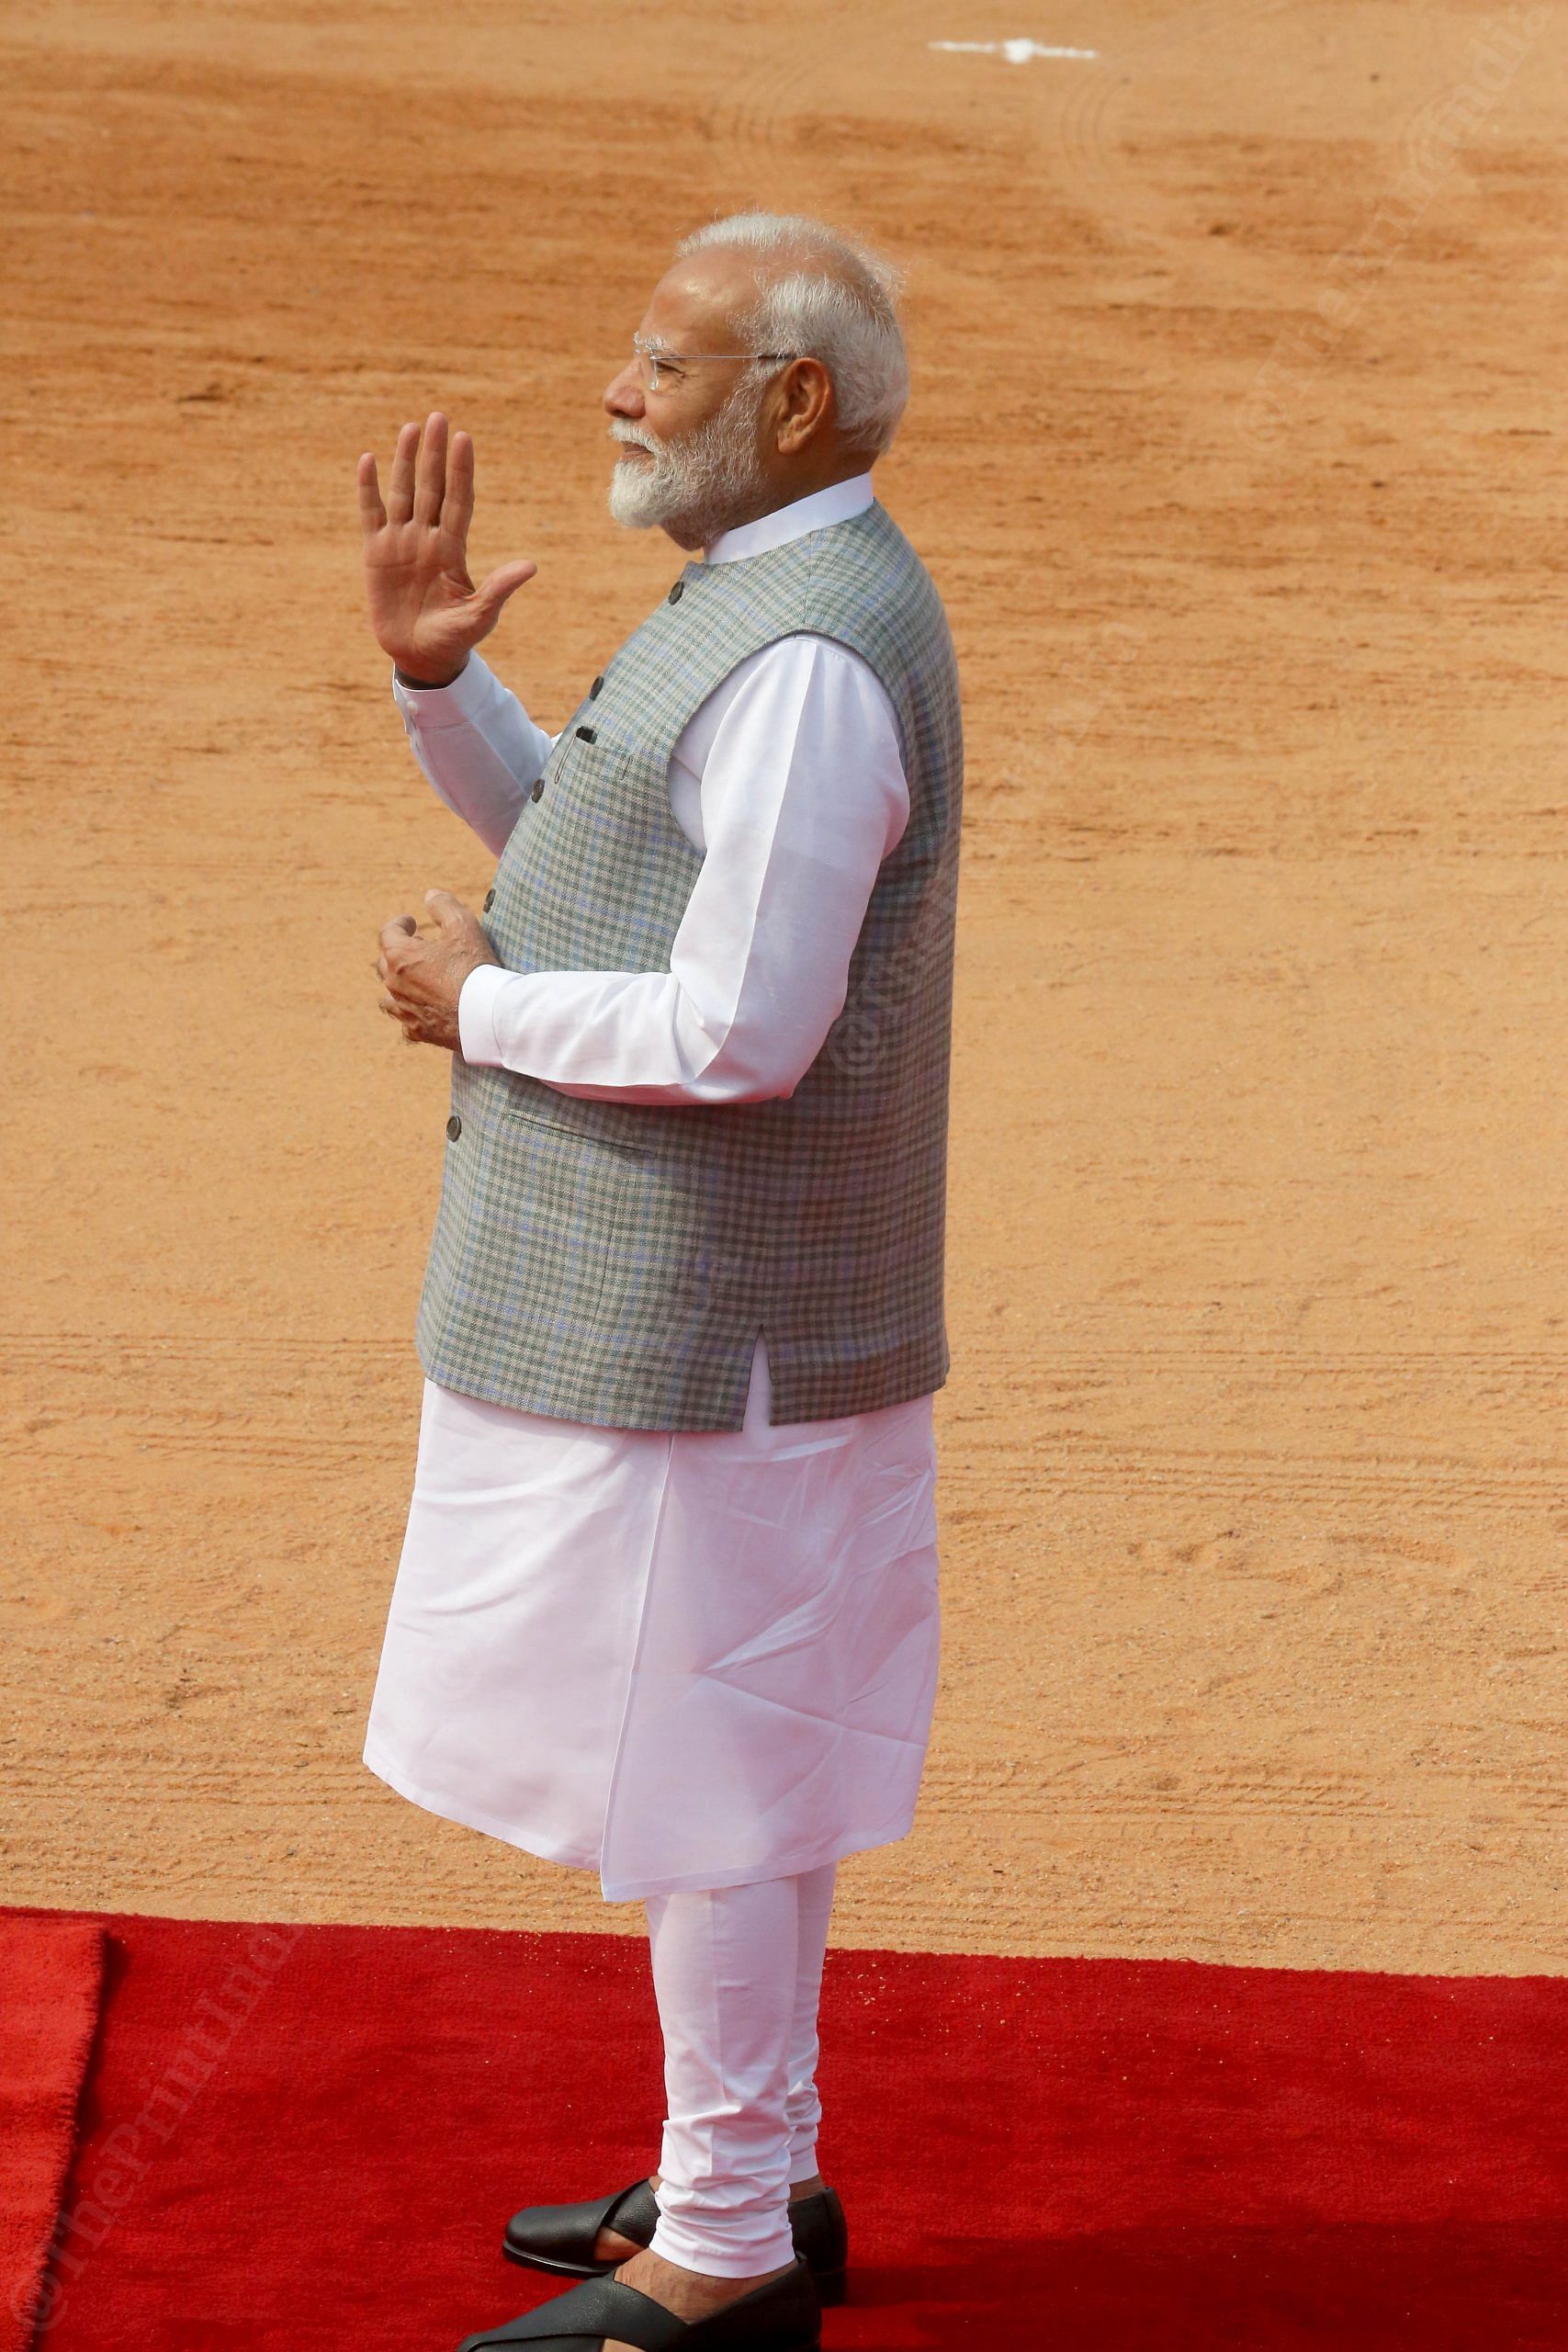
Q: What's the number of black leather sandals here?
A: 2